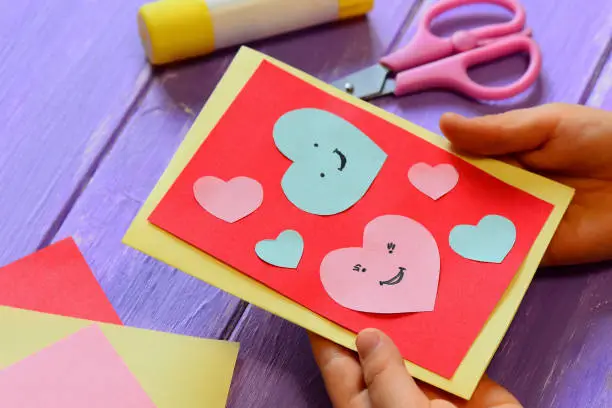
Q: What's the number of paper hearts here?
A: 6